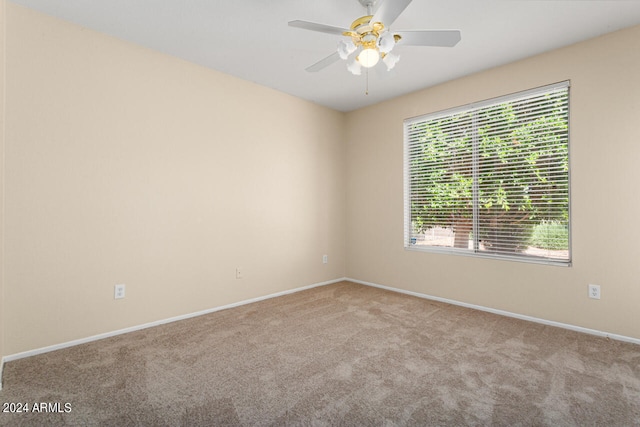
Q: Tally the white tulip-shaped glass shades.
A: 4